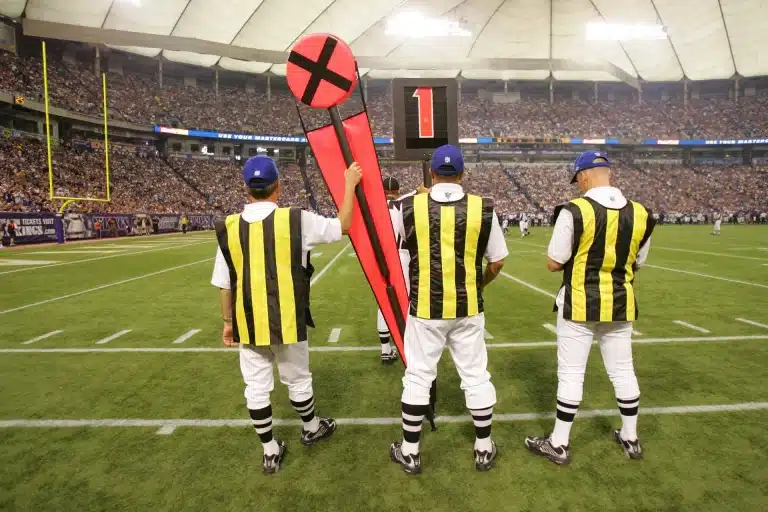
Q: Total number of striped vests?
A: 3